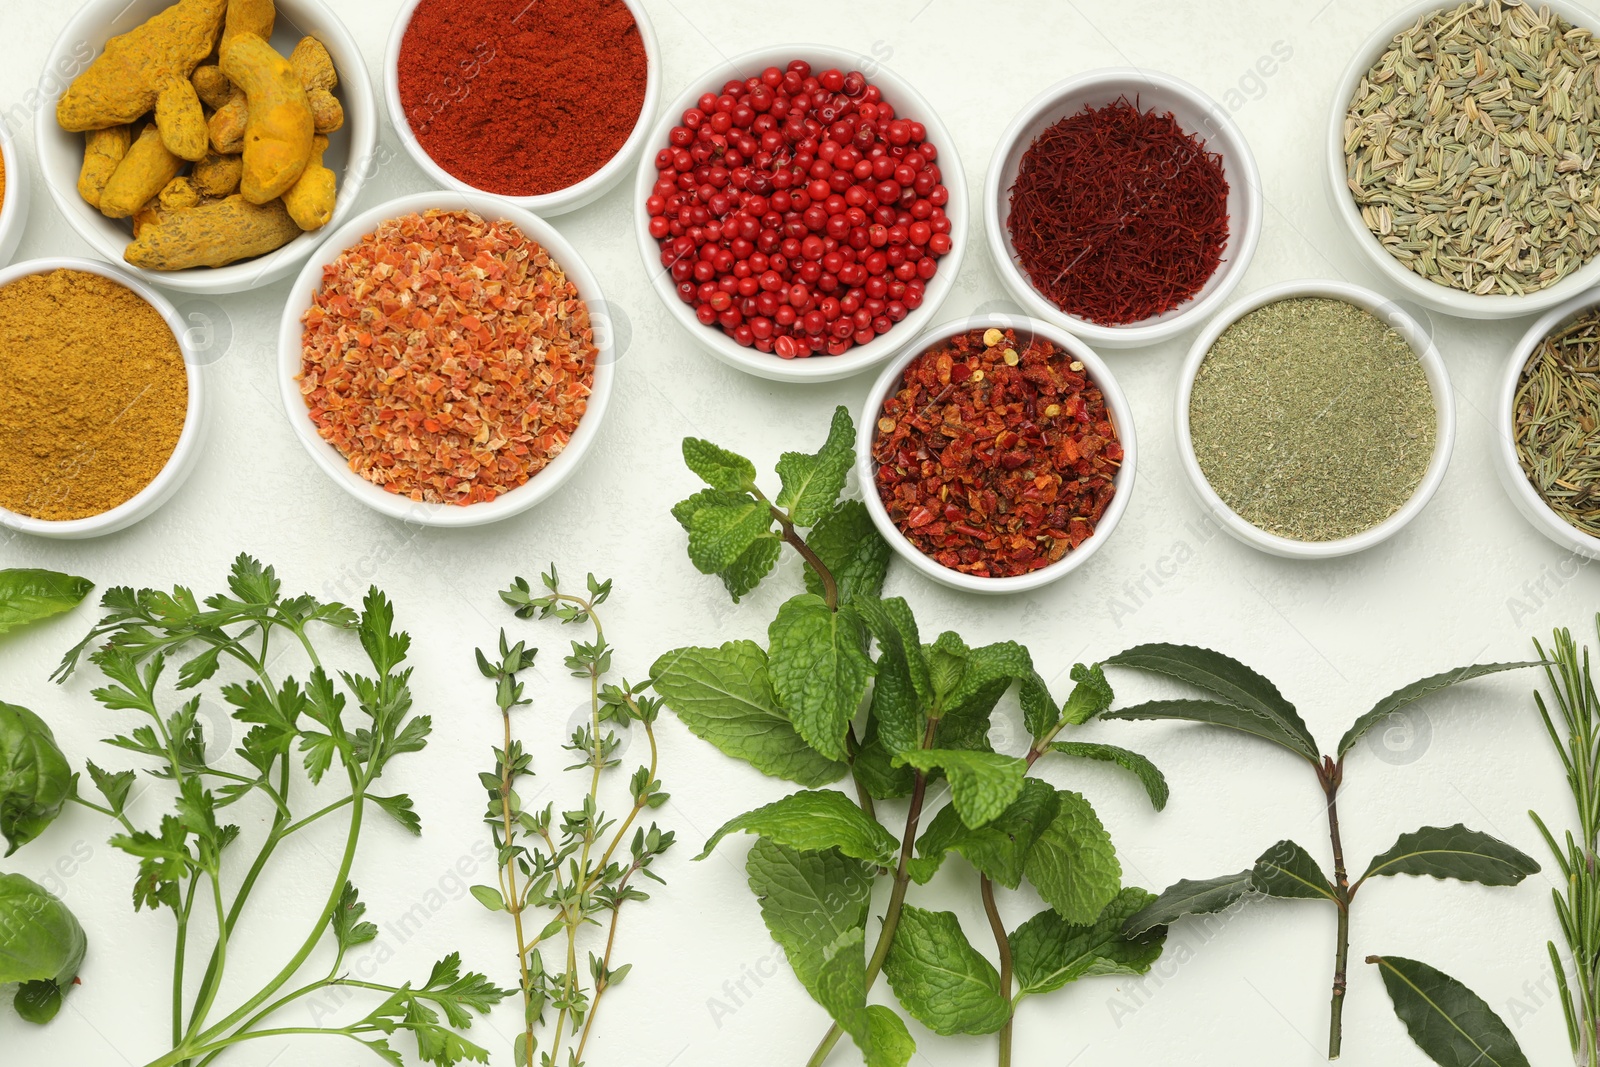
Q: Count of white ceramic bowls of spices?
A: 11